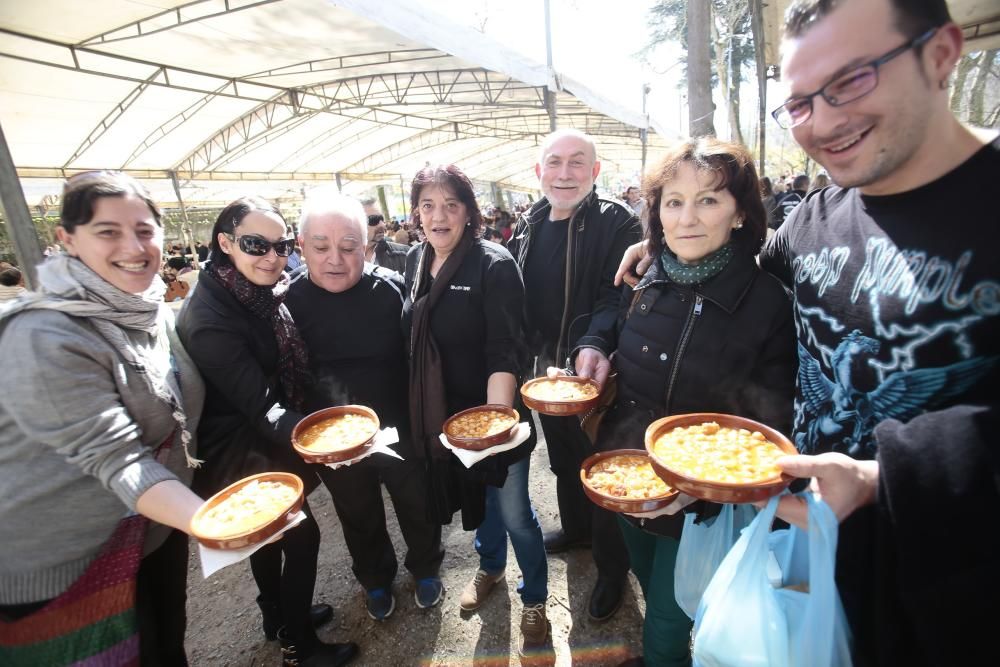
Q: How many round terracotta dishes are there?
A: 6